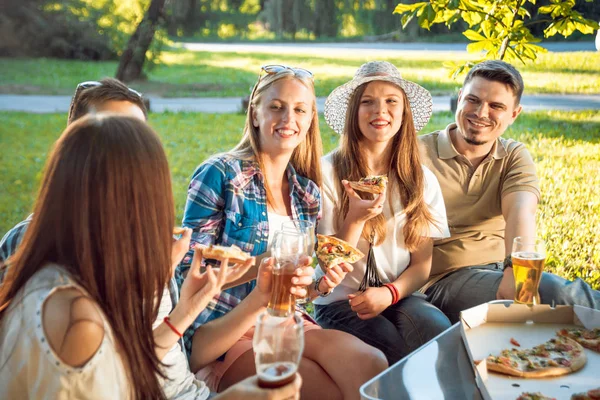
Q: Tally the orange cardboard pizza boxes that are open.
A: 0